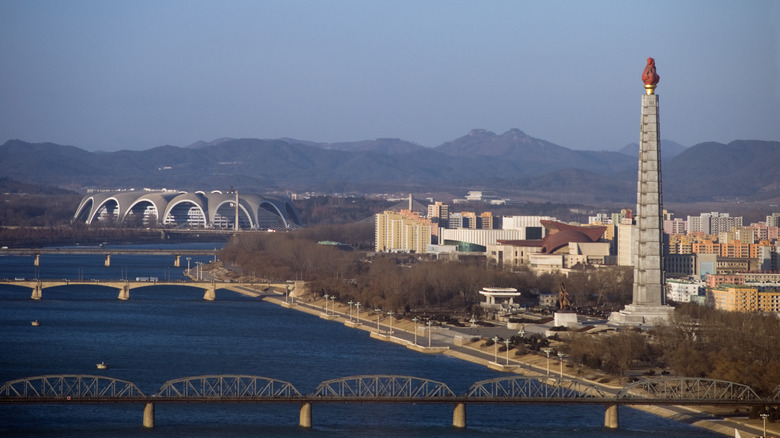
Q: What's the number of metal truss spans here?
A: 5